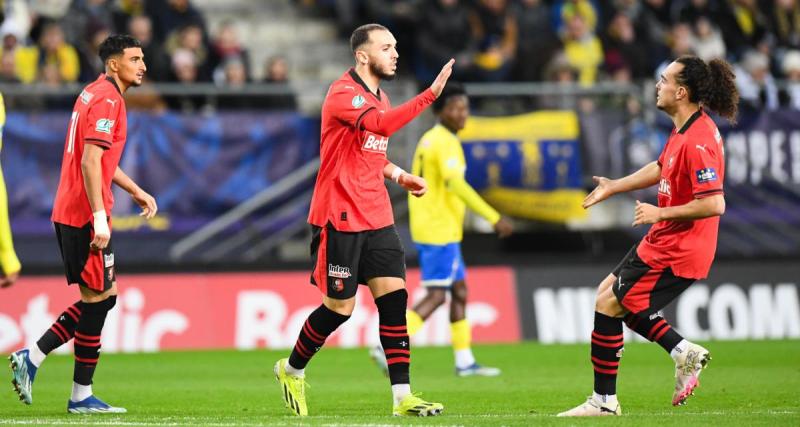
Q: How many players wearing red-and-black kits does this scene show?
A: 3